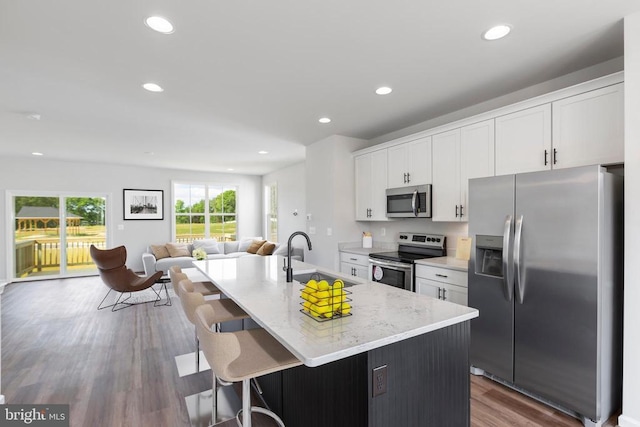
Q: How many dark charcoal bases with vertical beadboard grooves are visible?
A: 1